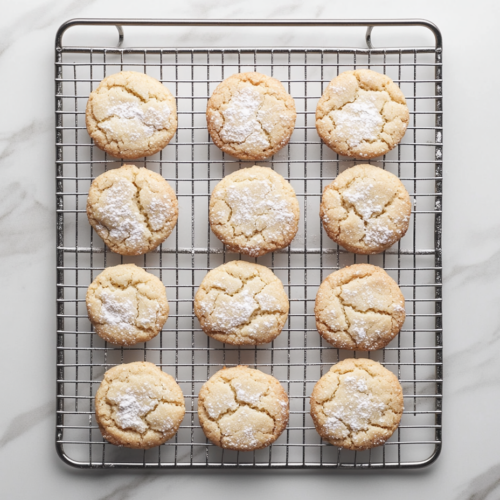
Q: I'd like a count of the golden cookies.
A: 12